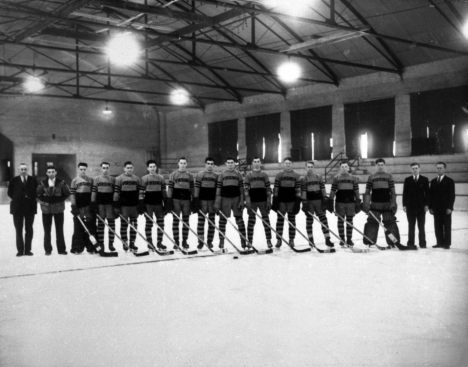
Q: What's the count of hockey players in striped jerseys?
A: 12